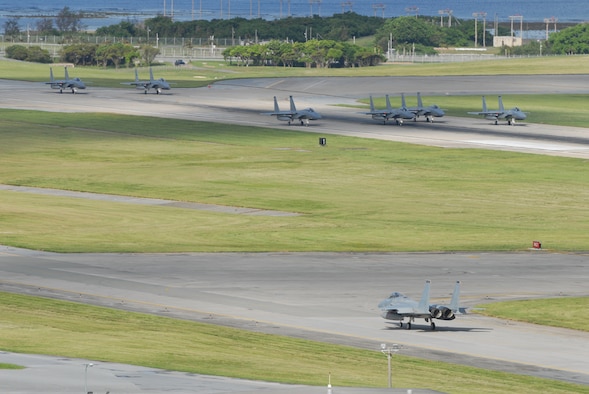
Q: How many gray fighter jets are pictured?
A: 7